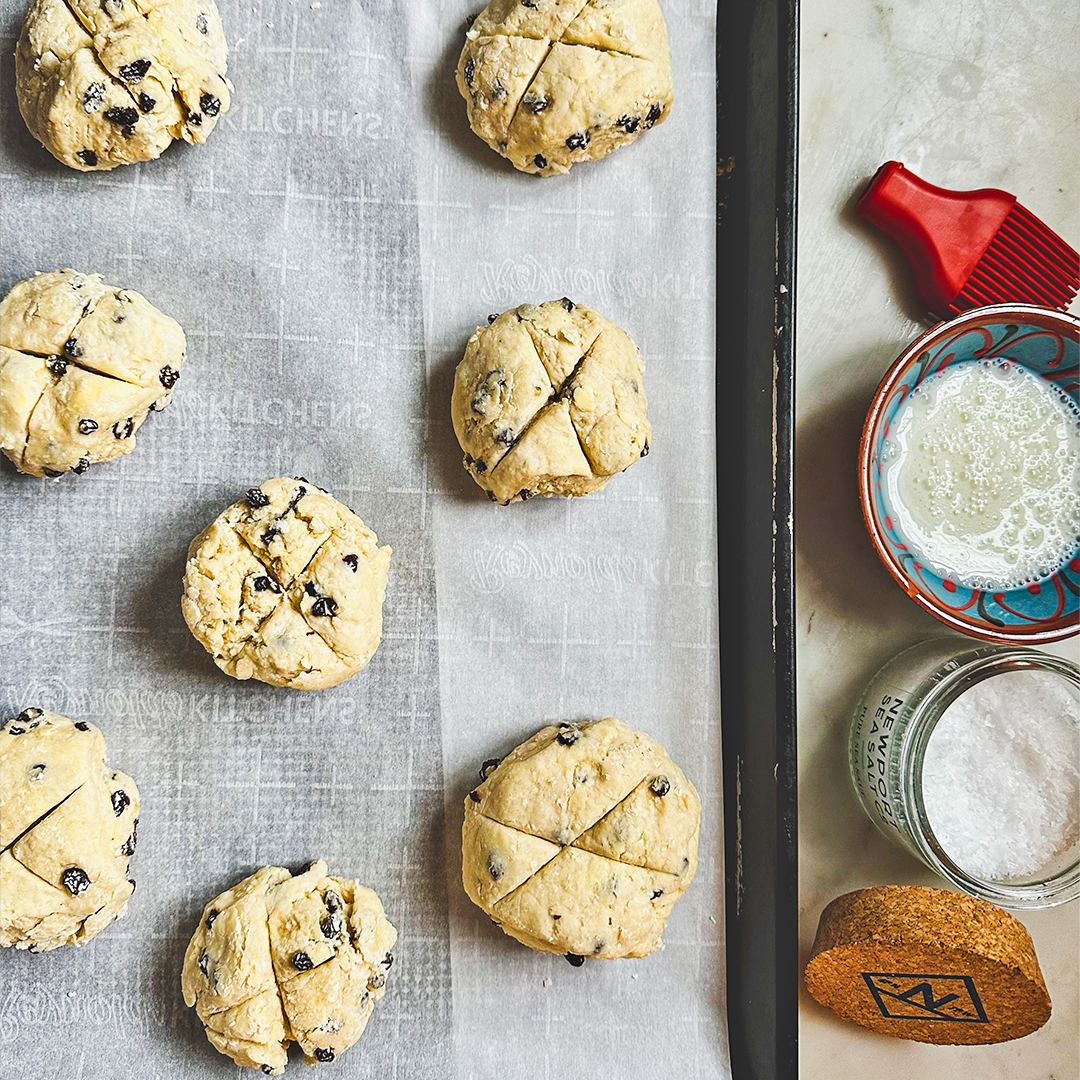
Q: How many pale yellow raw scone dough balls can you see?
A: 8